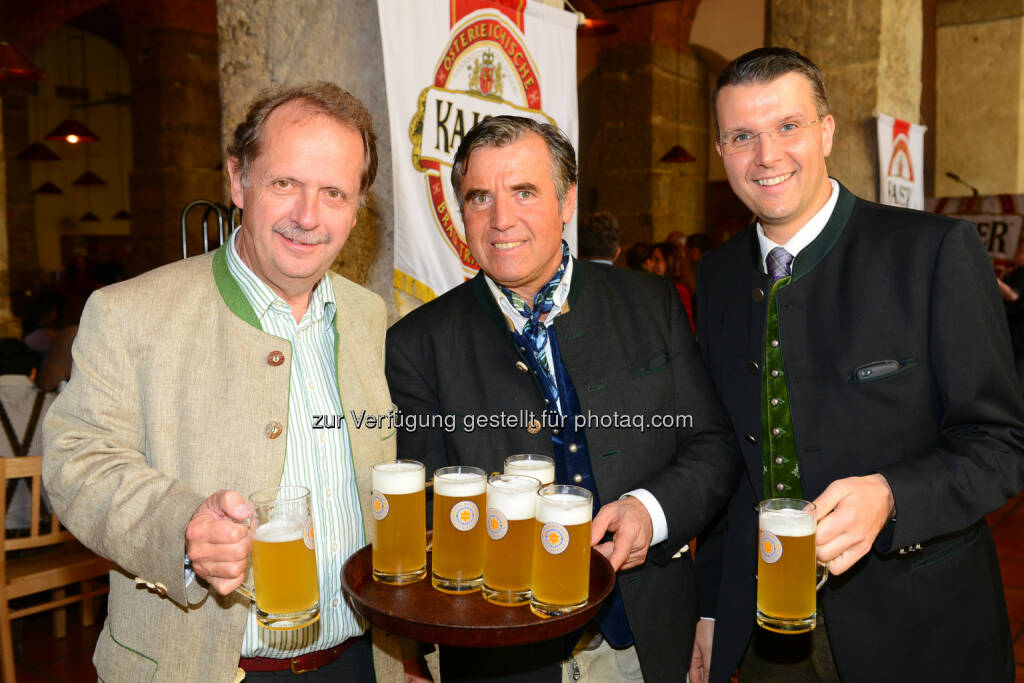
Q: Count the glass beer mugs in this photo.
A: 7